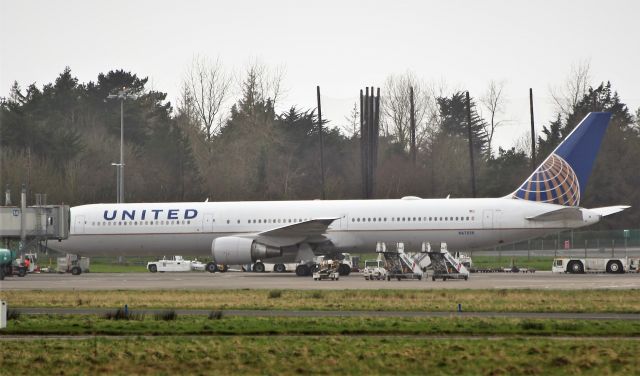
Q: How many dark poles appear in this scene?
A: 8